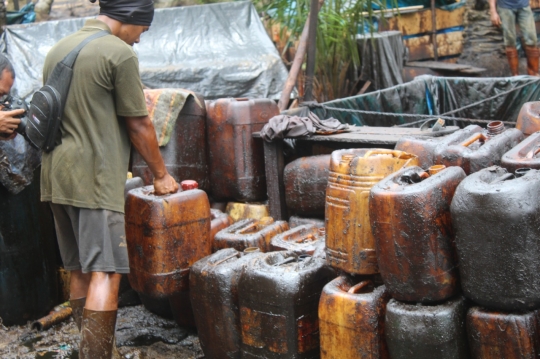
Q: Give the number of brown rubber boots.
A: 4